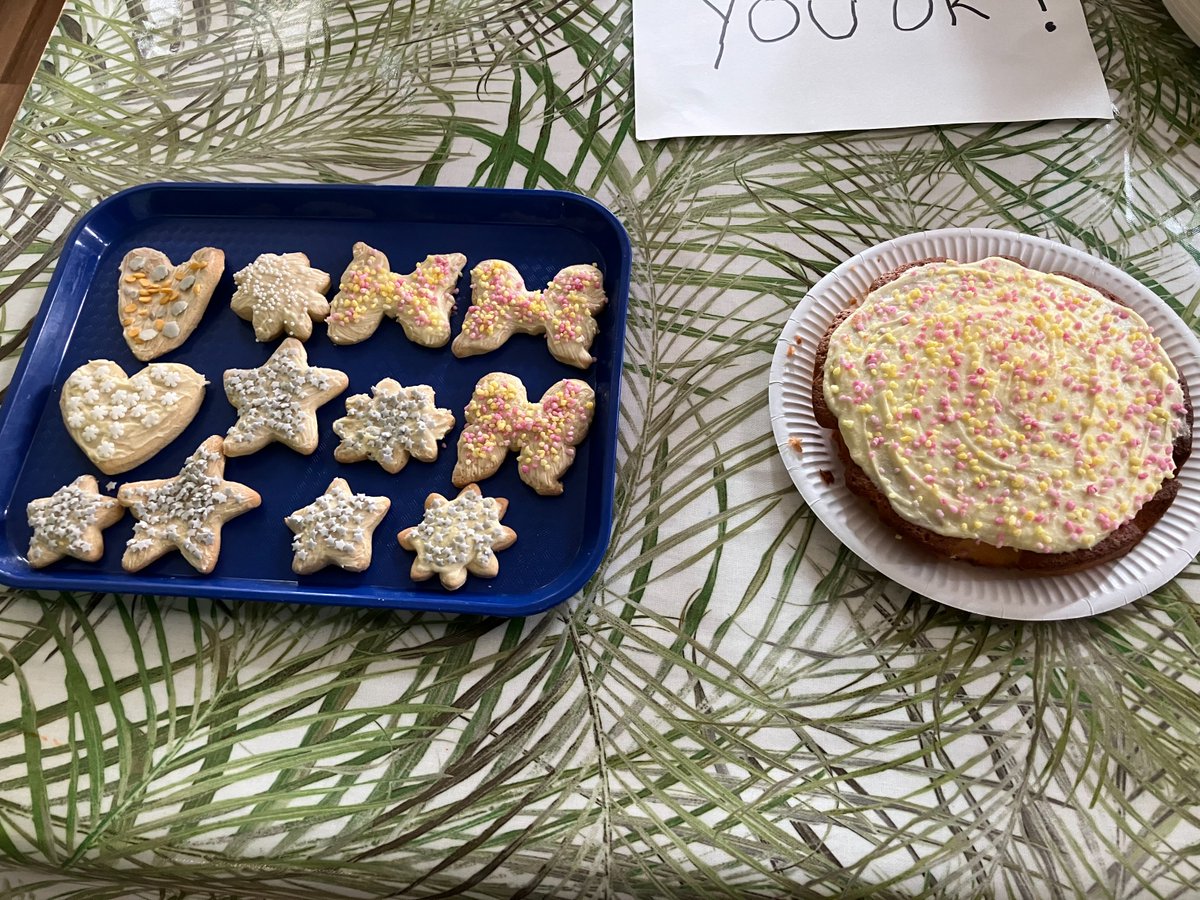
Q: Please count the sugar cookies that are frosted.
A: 12